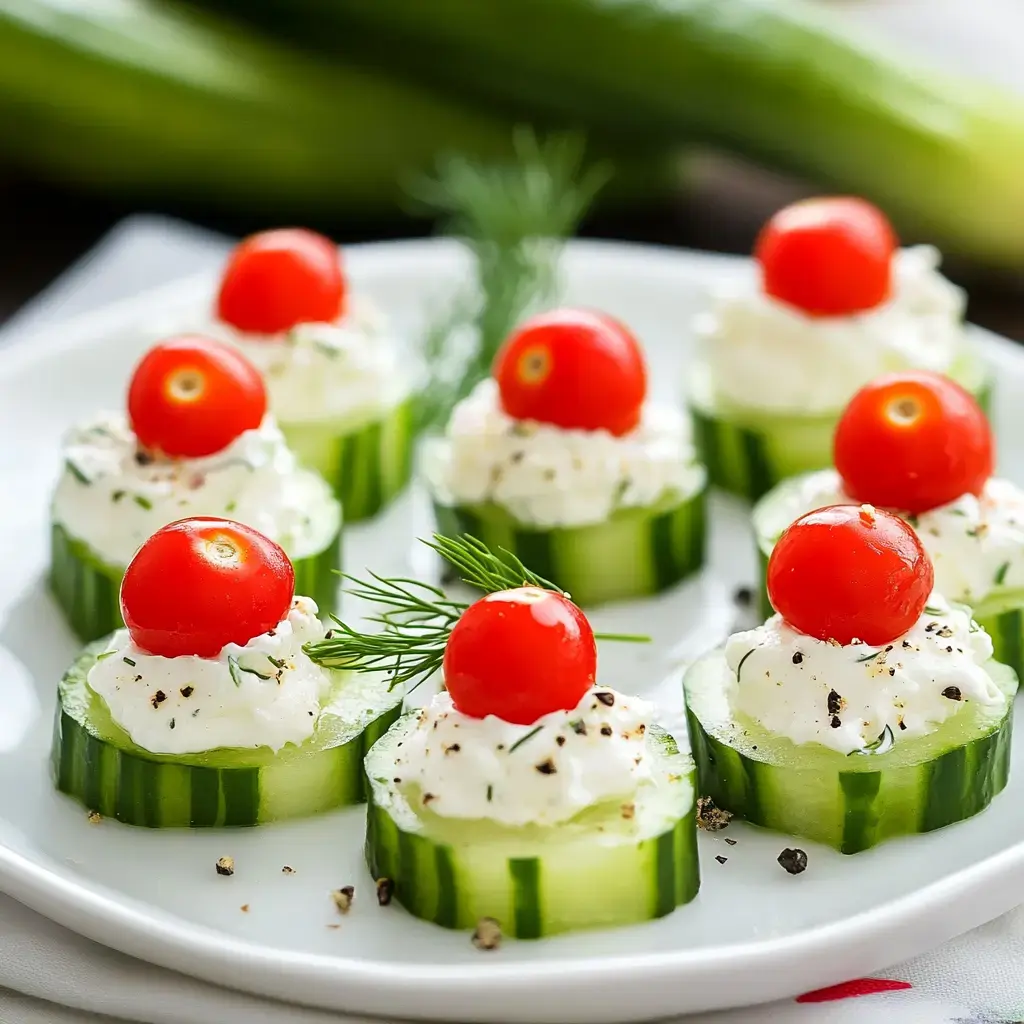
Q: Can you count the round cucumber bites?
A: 8